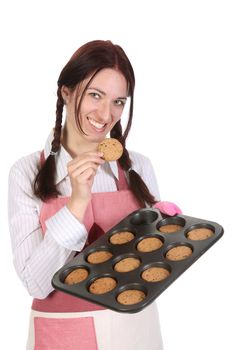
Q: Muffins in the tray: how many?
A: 11